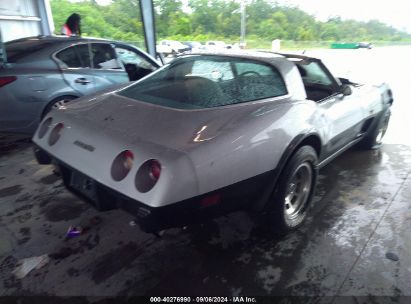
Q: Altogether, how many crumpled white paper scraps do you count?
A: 1